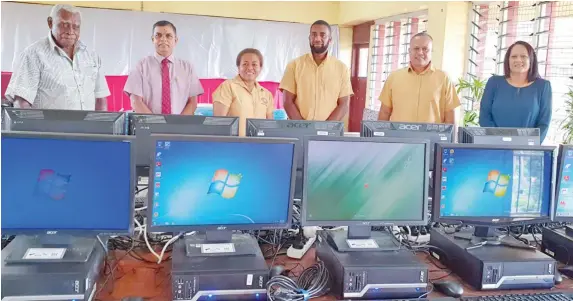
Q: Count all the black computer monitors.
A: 10